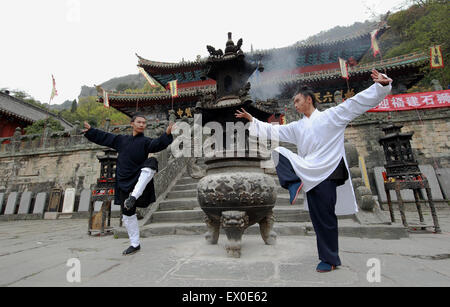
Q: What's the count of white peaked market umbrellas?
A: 0